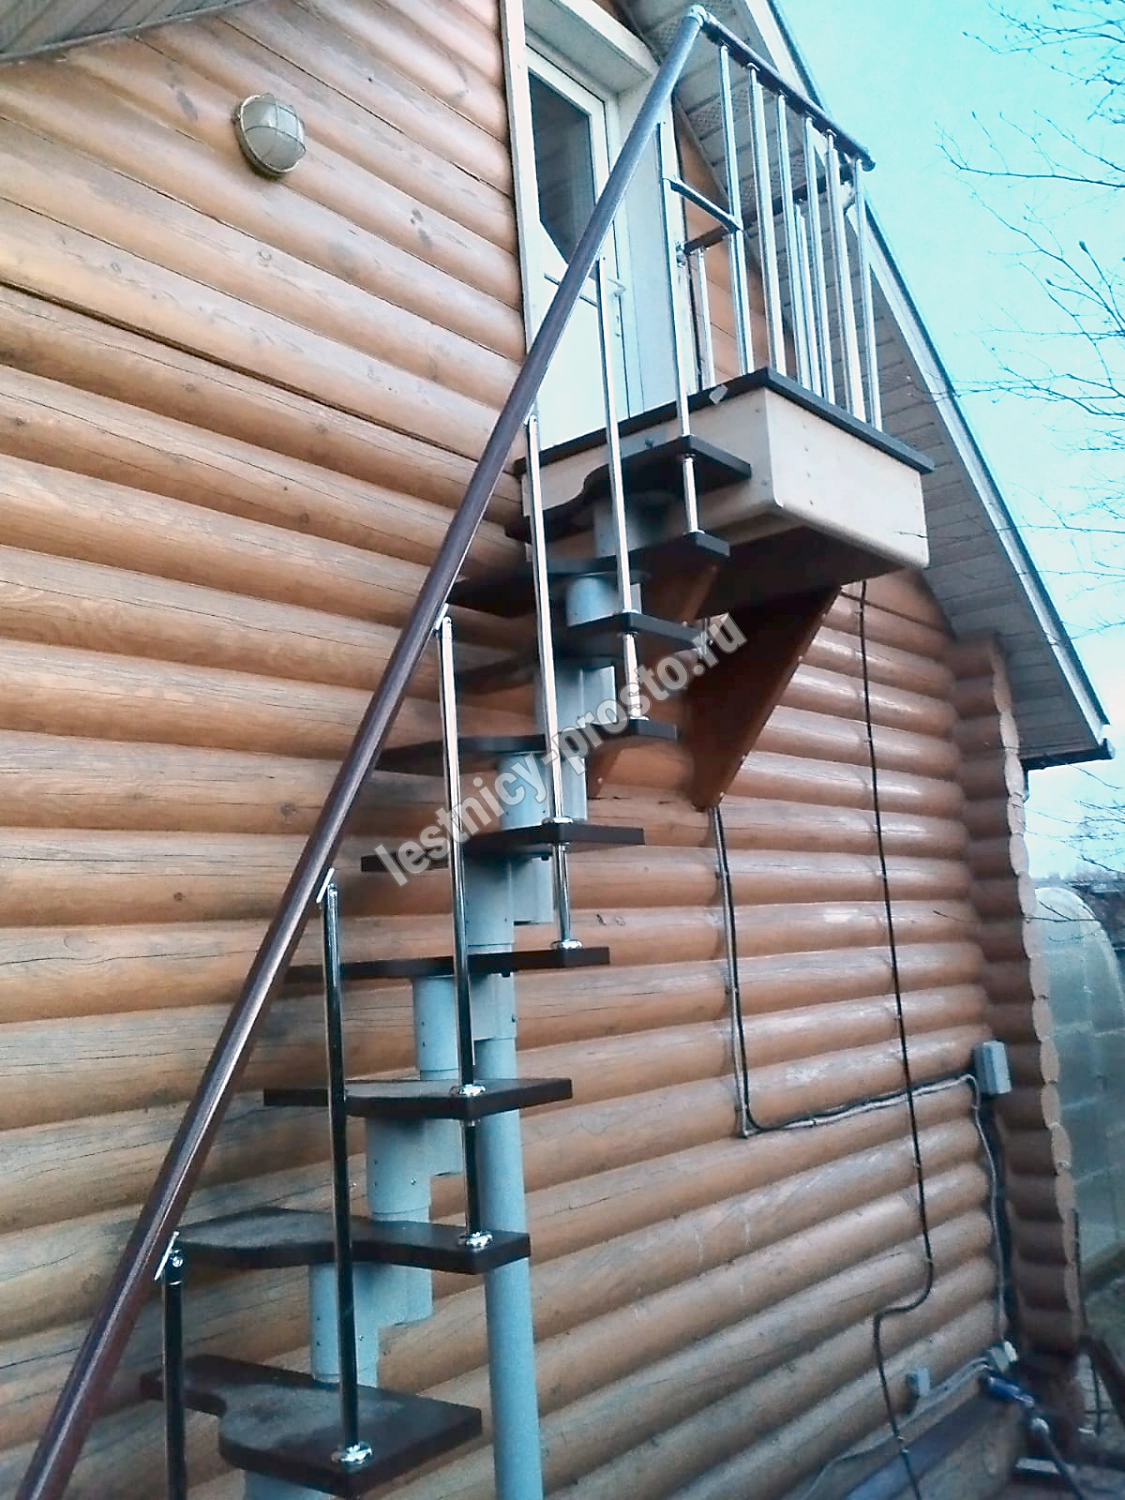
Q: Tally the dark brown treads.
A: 9